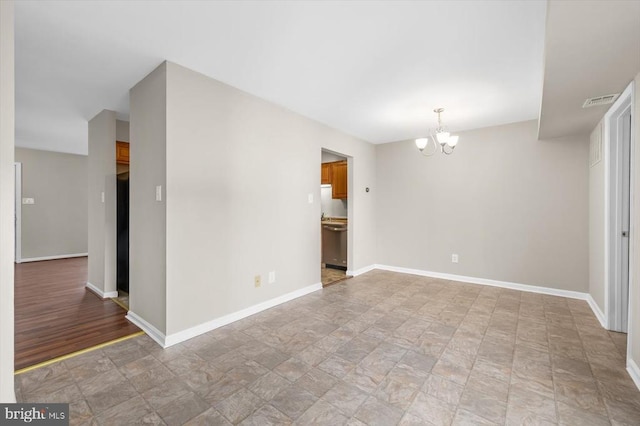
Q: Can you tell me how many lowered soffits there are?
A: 1